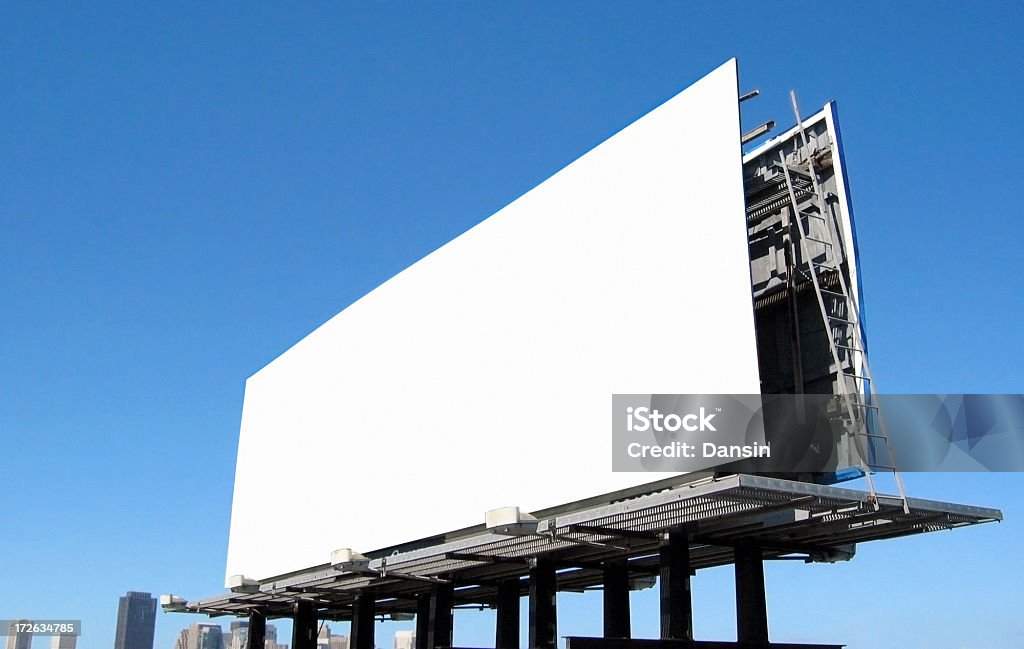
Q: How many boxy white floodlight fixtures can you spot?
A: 4